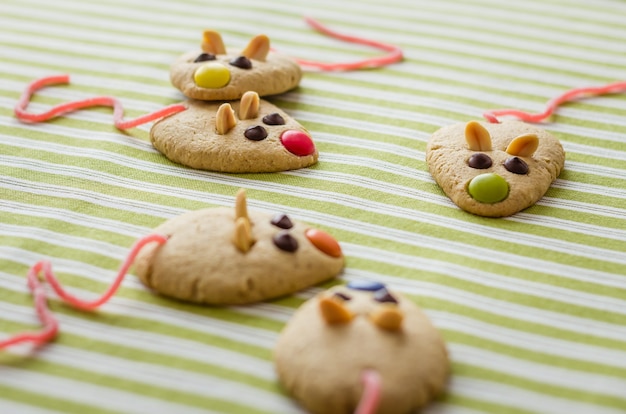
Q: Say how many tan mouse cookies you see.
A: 5